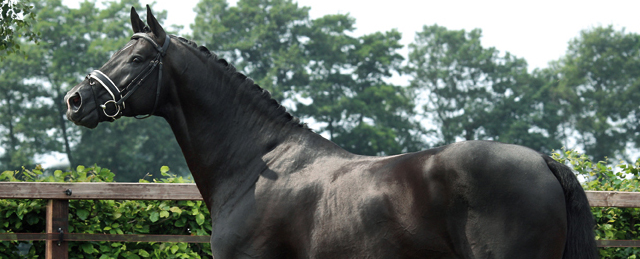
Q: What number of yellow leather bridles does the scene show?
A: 0